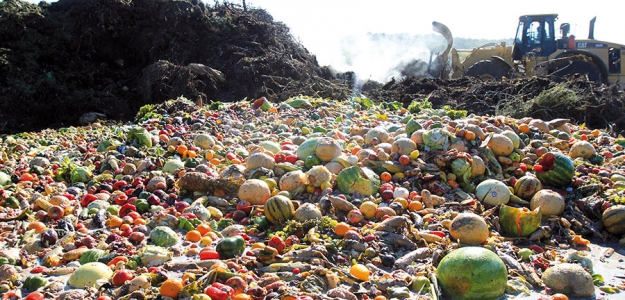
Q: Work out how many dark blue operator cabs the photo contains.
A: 1